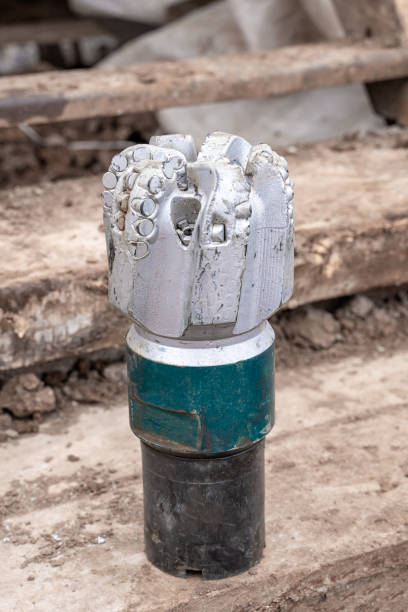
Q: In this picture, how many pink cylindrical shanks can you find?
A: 0